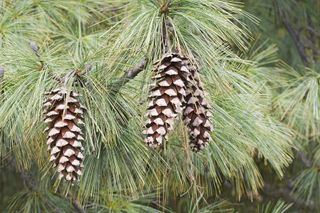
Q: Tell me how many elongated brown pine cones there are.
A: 3